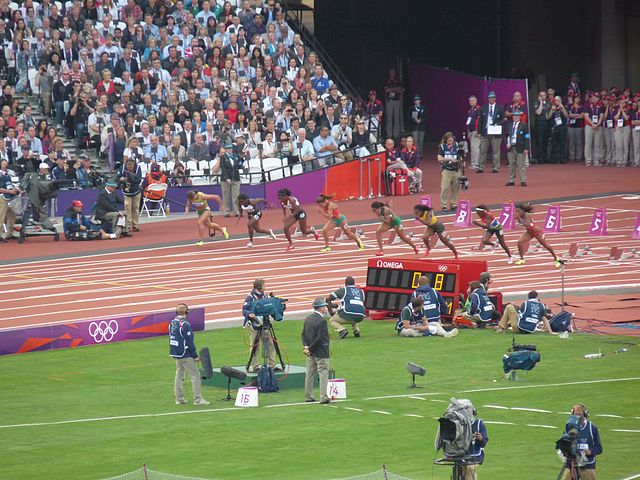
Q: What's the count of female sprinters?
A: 8